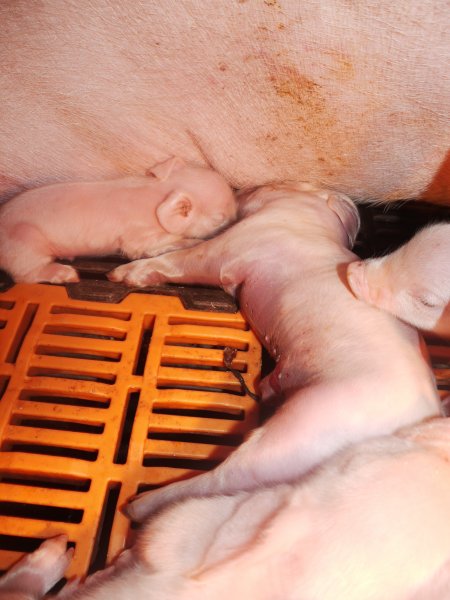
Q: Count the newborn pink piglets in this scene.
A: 4